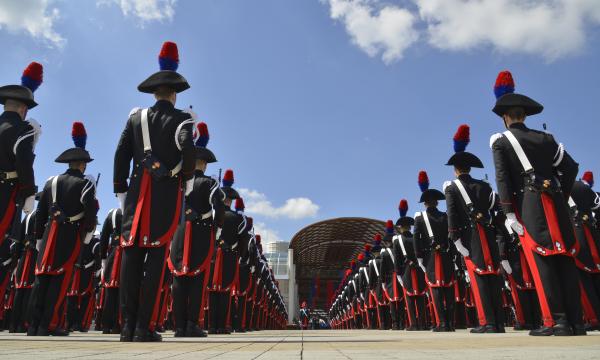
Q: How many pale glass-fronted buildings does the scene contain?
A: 1